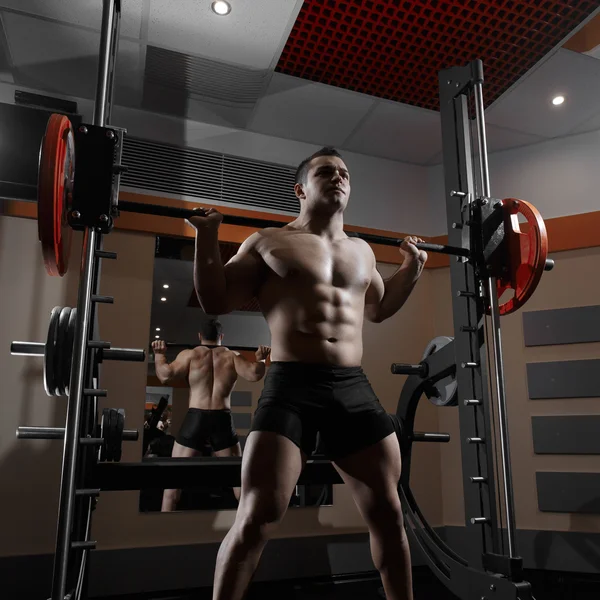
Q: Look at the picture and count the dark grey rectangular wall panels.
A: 4